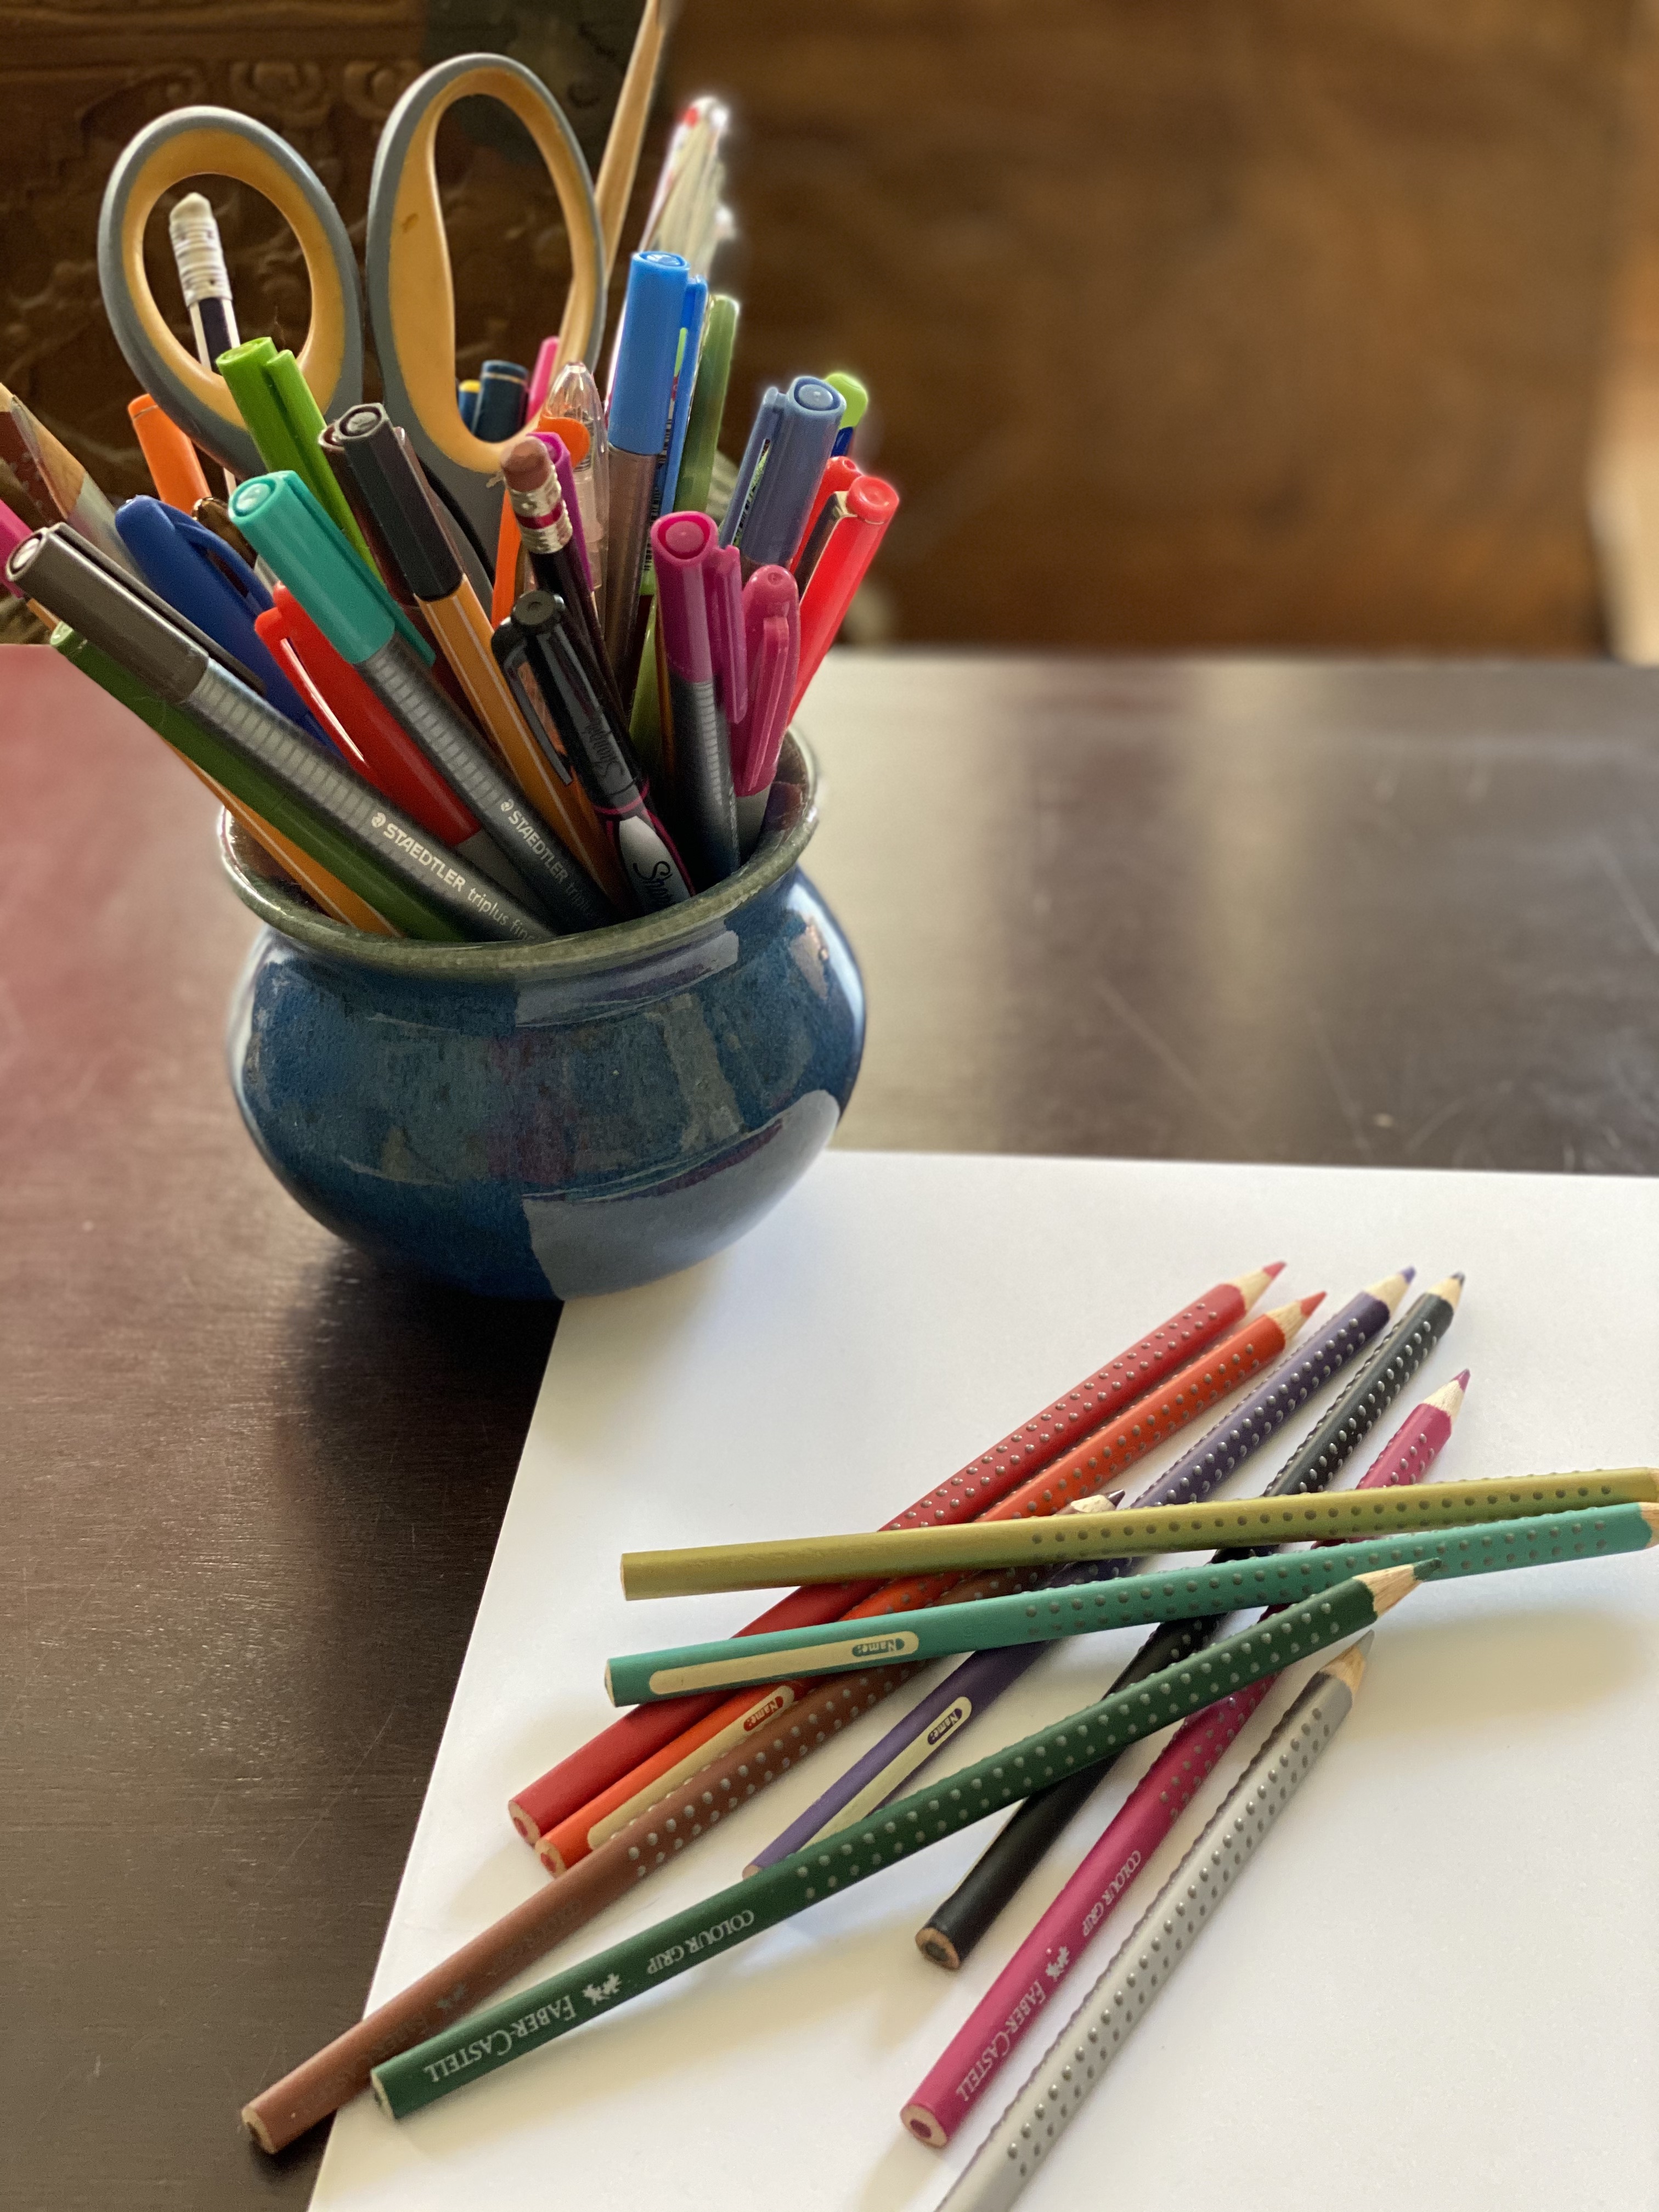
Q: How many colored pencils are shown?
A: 10